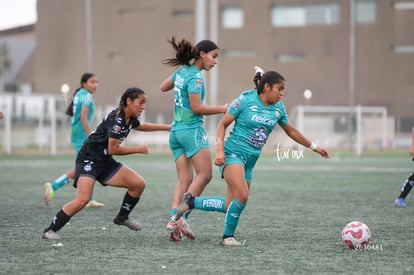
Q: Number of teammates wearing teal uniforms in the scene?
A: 3